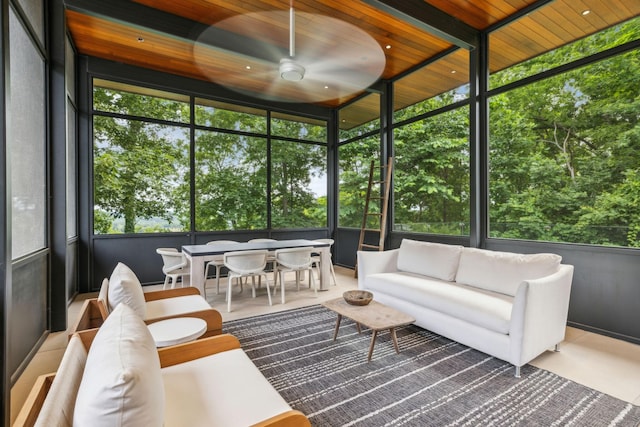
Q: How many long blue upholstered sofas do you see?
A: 0